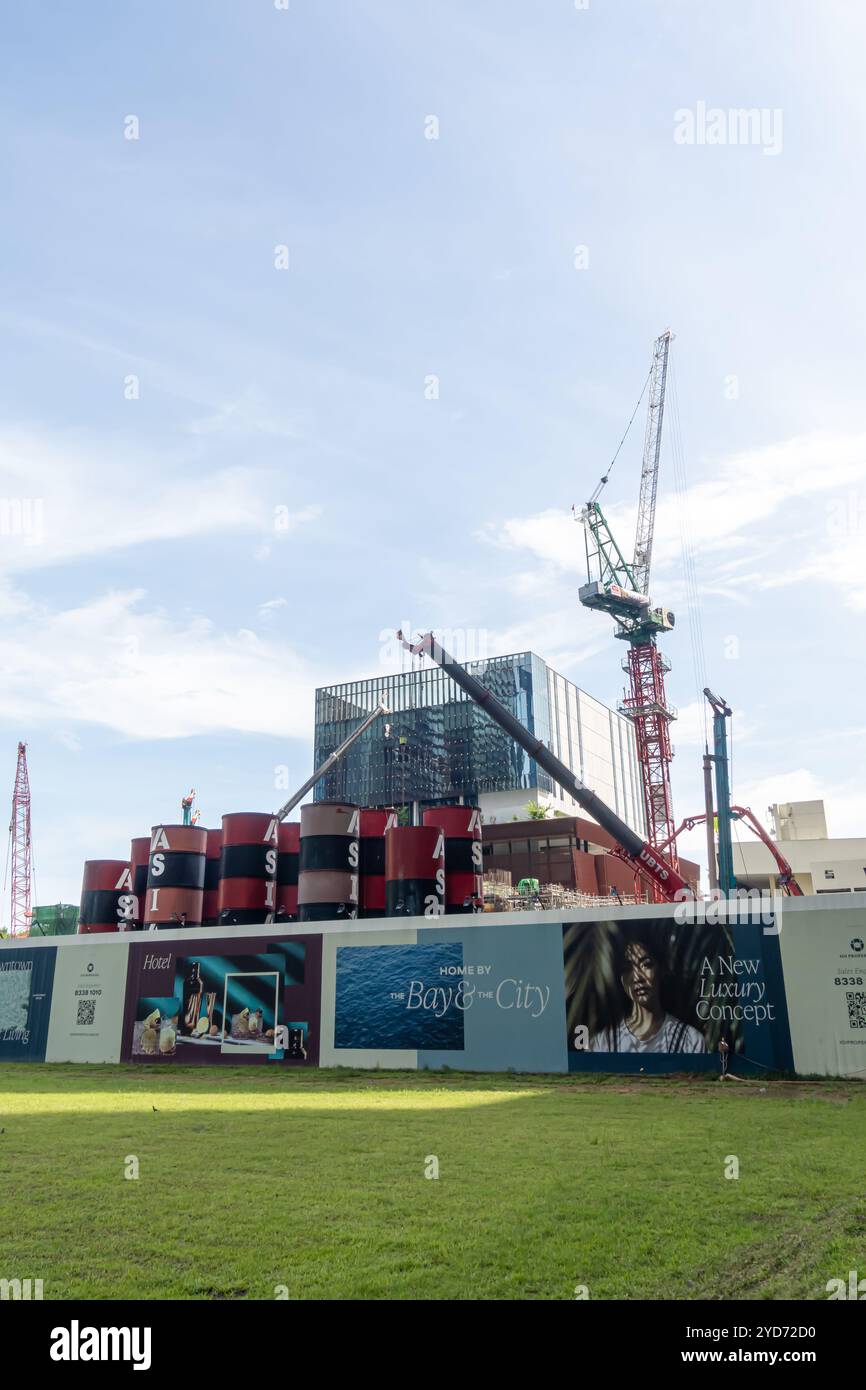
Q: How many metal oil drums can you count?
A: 10